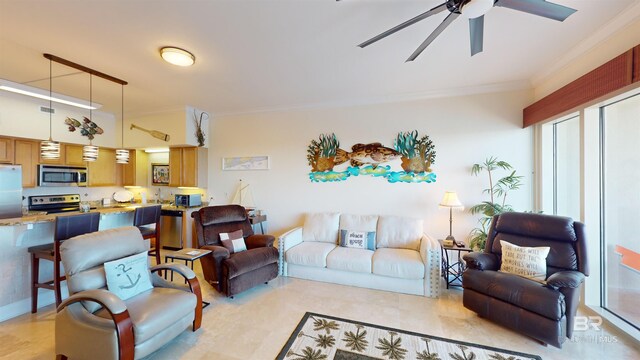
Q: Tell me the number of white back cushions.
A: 3